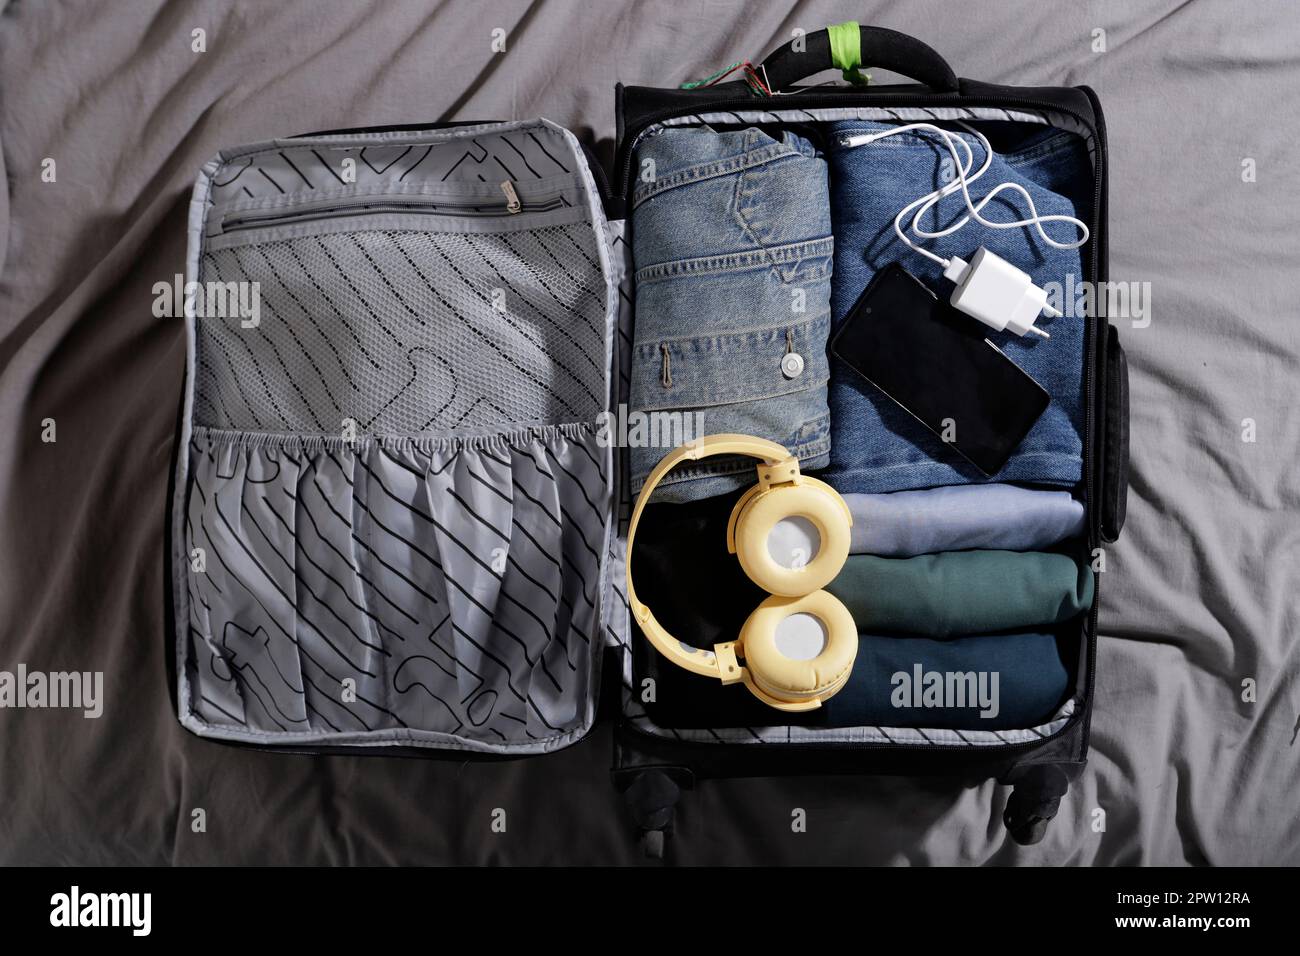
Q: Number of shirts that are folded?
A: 3